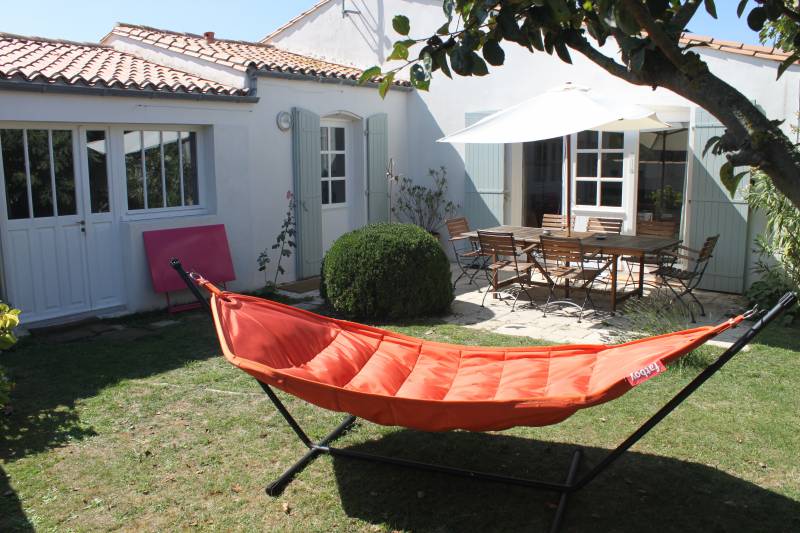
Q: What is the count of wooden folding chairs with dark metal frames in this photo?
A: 7